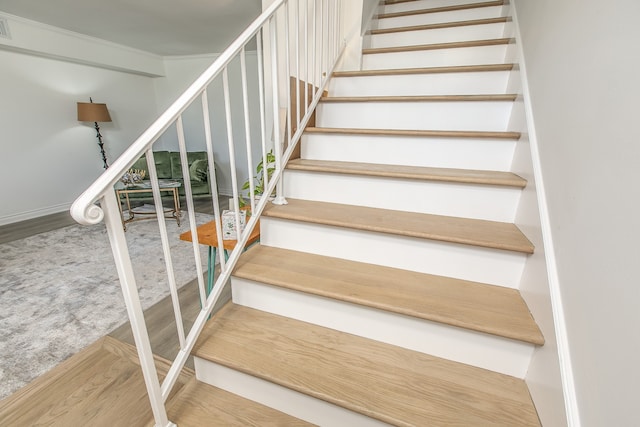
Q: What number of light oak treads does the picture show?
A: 12